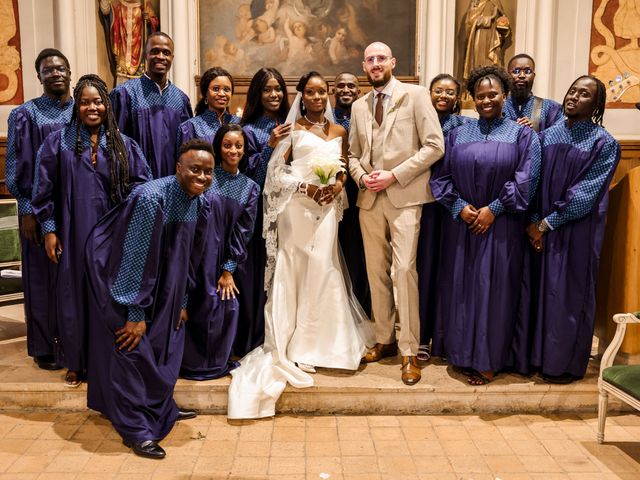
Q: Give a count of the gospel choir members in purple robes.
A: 12